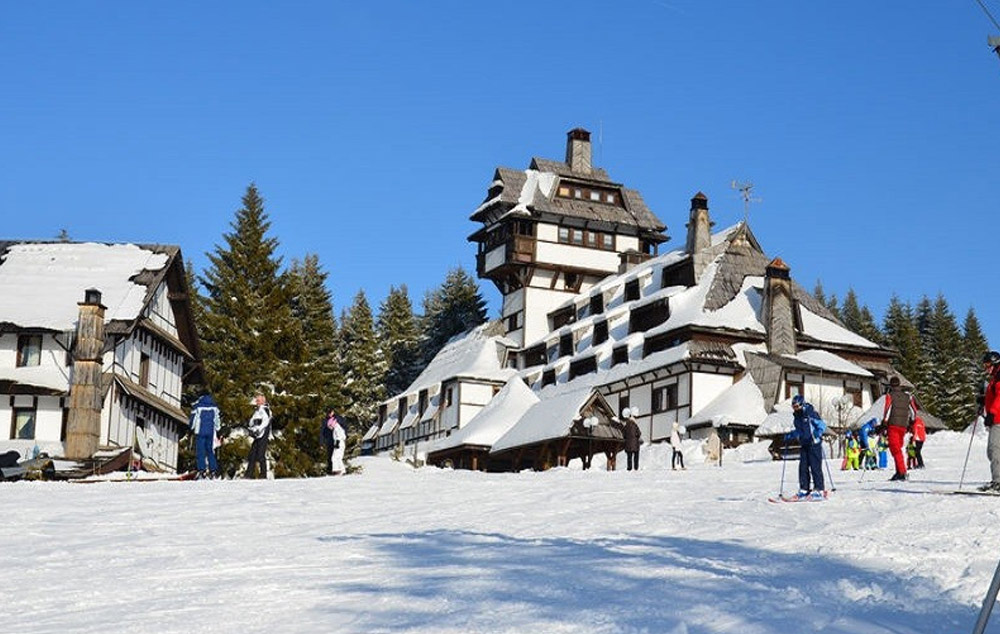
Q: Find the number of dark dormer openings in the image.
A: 12